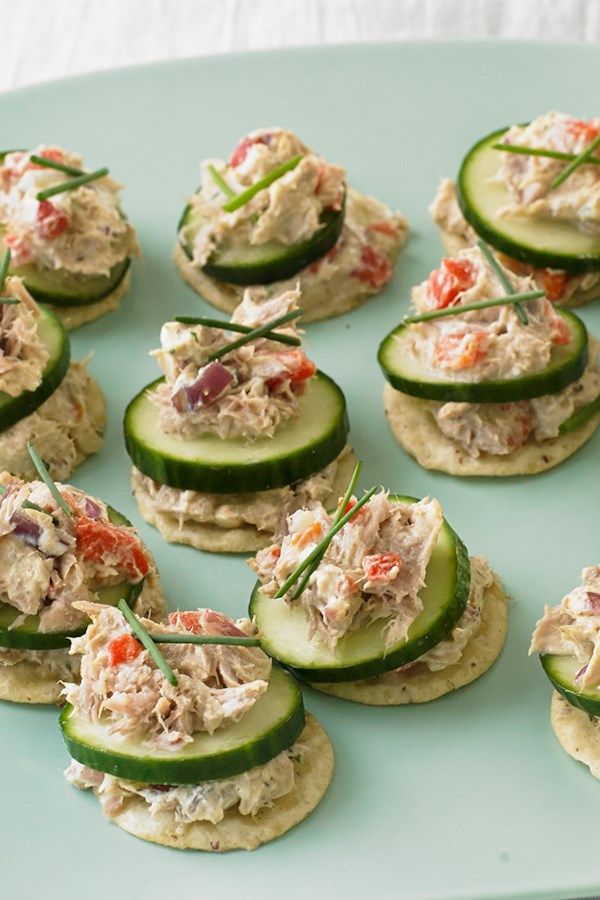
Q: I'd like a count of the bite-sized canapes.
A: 10